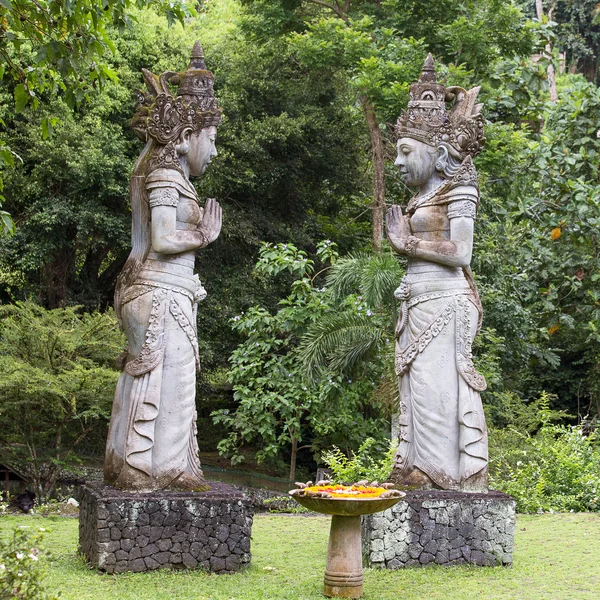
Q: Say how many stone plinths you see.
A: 2